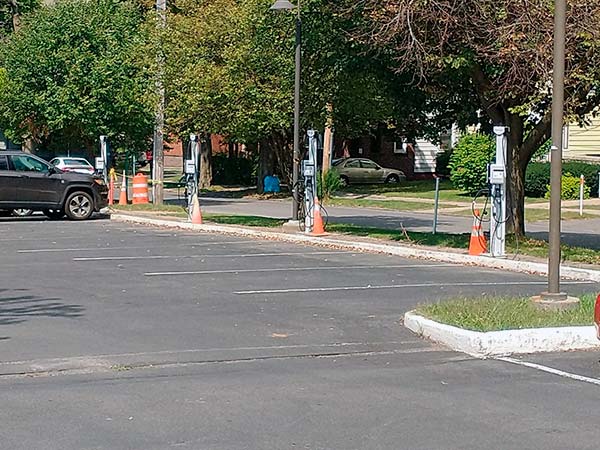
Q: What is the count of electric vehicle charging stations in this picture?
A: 4